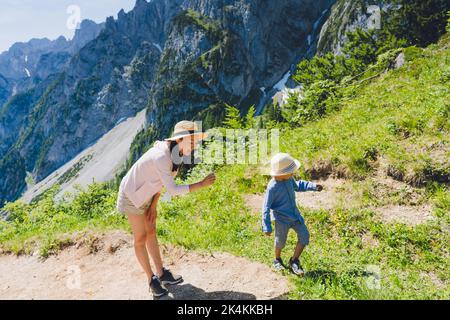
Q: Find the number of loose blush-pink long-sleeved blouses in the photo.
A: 1